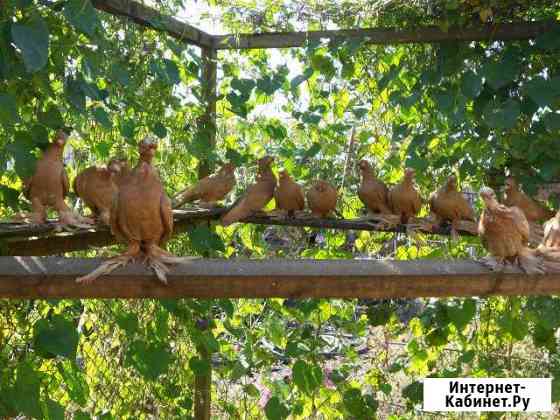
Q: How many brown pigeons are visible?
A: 13